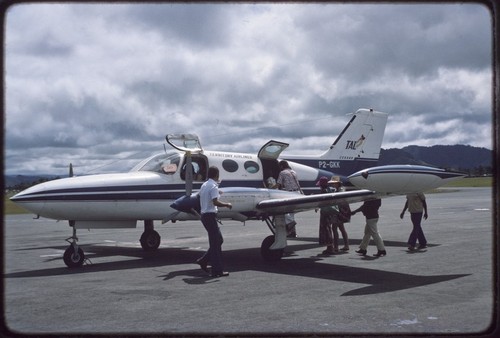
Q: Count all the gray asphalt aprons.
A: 1